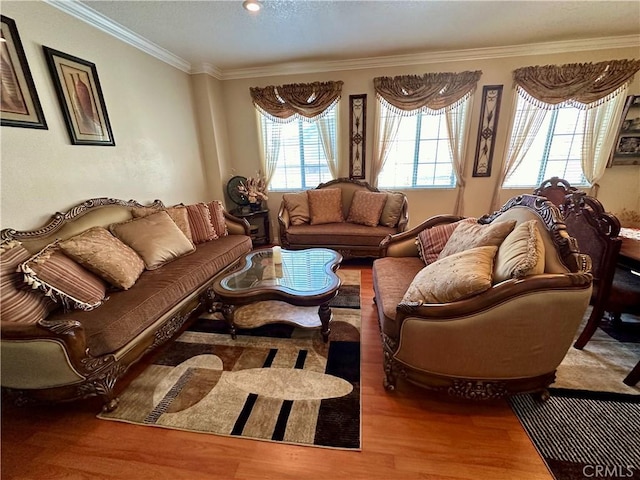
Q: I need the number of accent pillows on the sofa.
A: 7